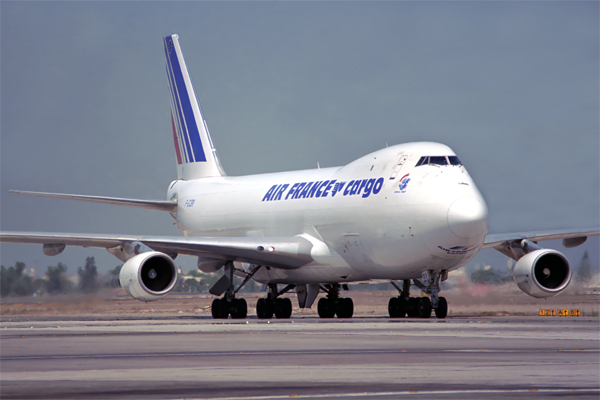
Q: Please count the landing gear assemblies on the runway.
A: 5